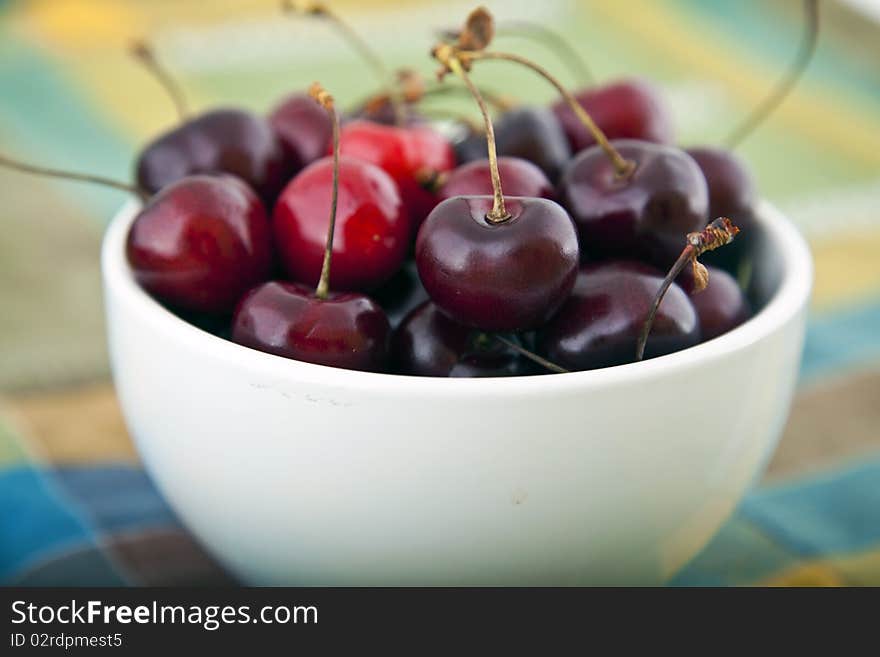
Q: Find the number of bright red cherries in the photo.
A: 2